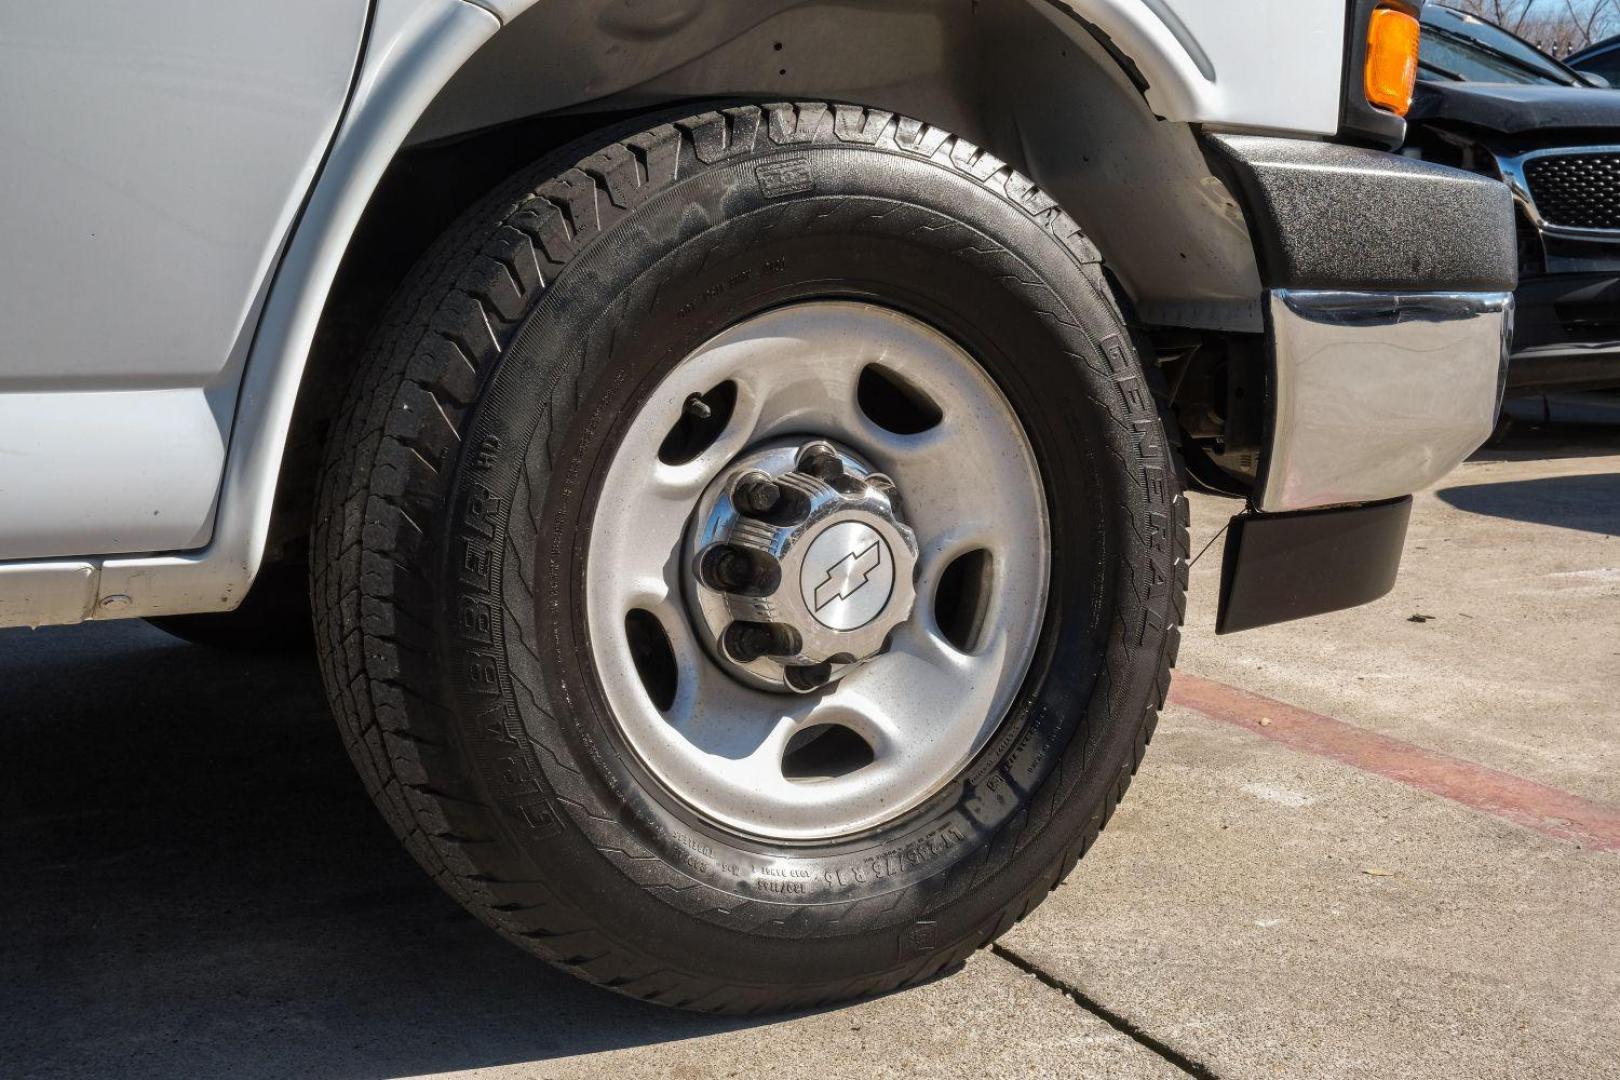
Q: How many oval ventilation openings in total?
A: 5